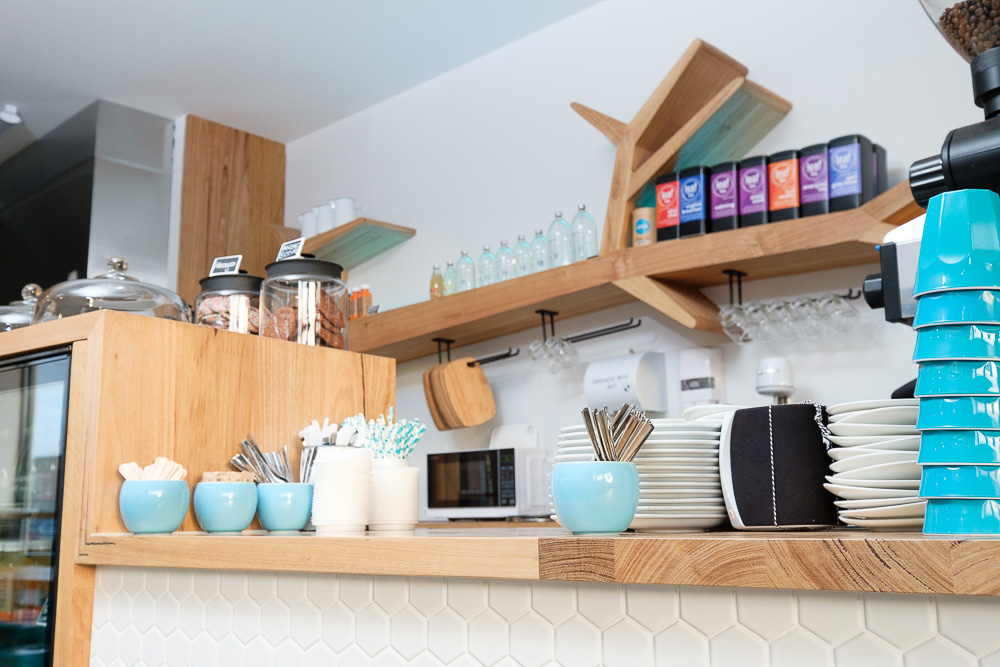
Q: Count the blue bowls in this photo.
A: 4